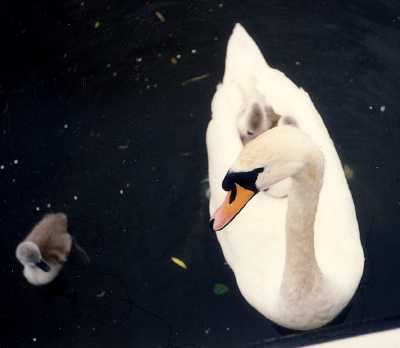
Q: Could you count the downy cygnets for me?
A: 3